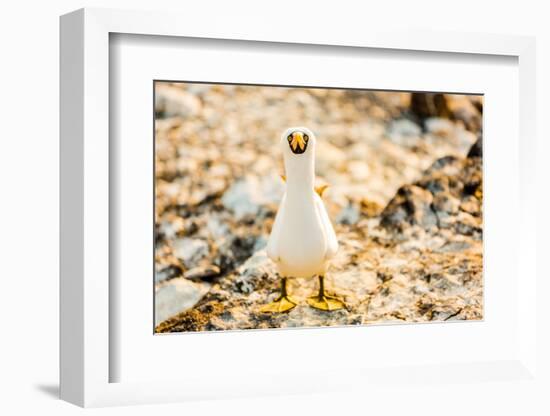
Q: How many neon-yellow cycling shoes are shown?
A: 0